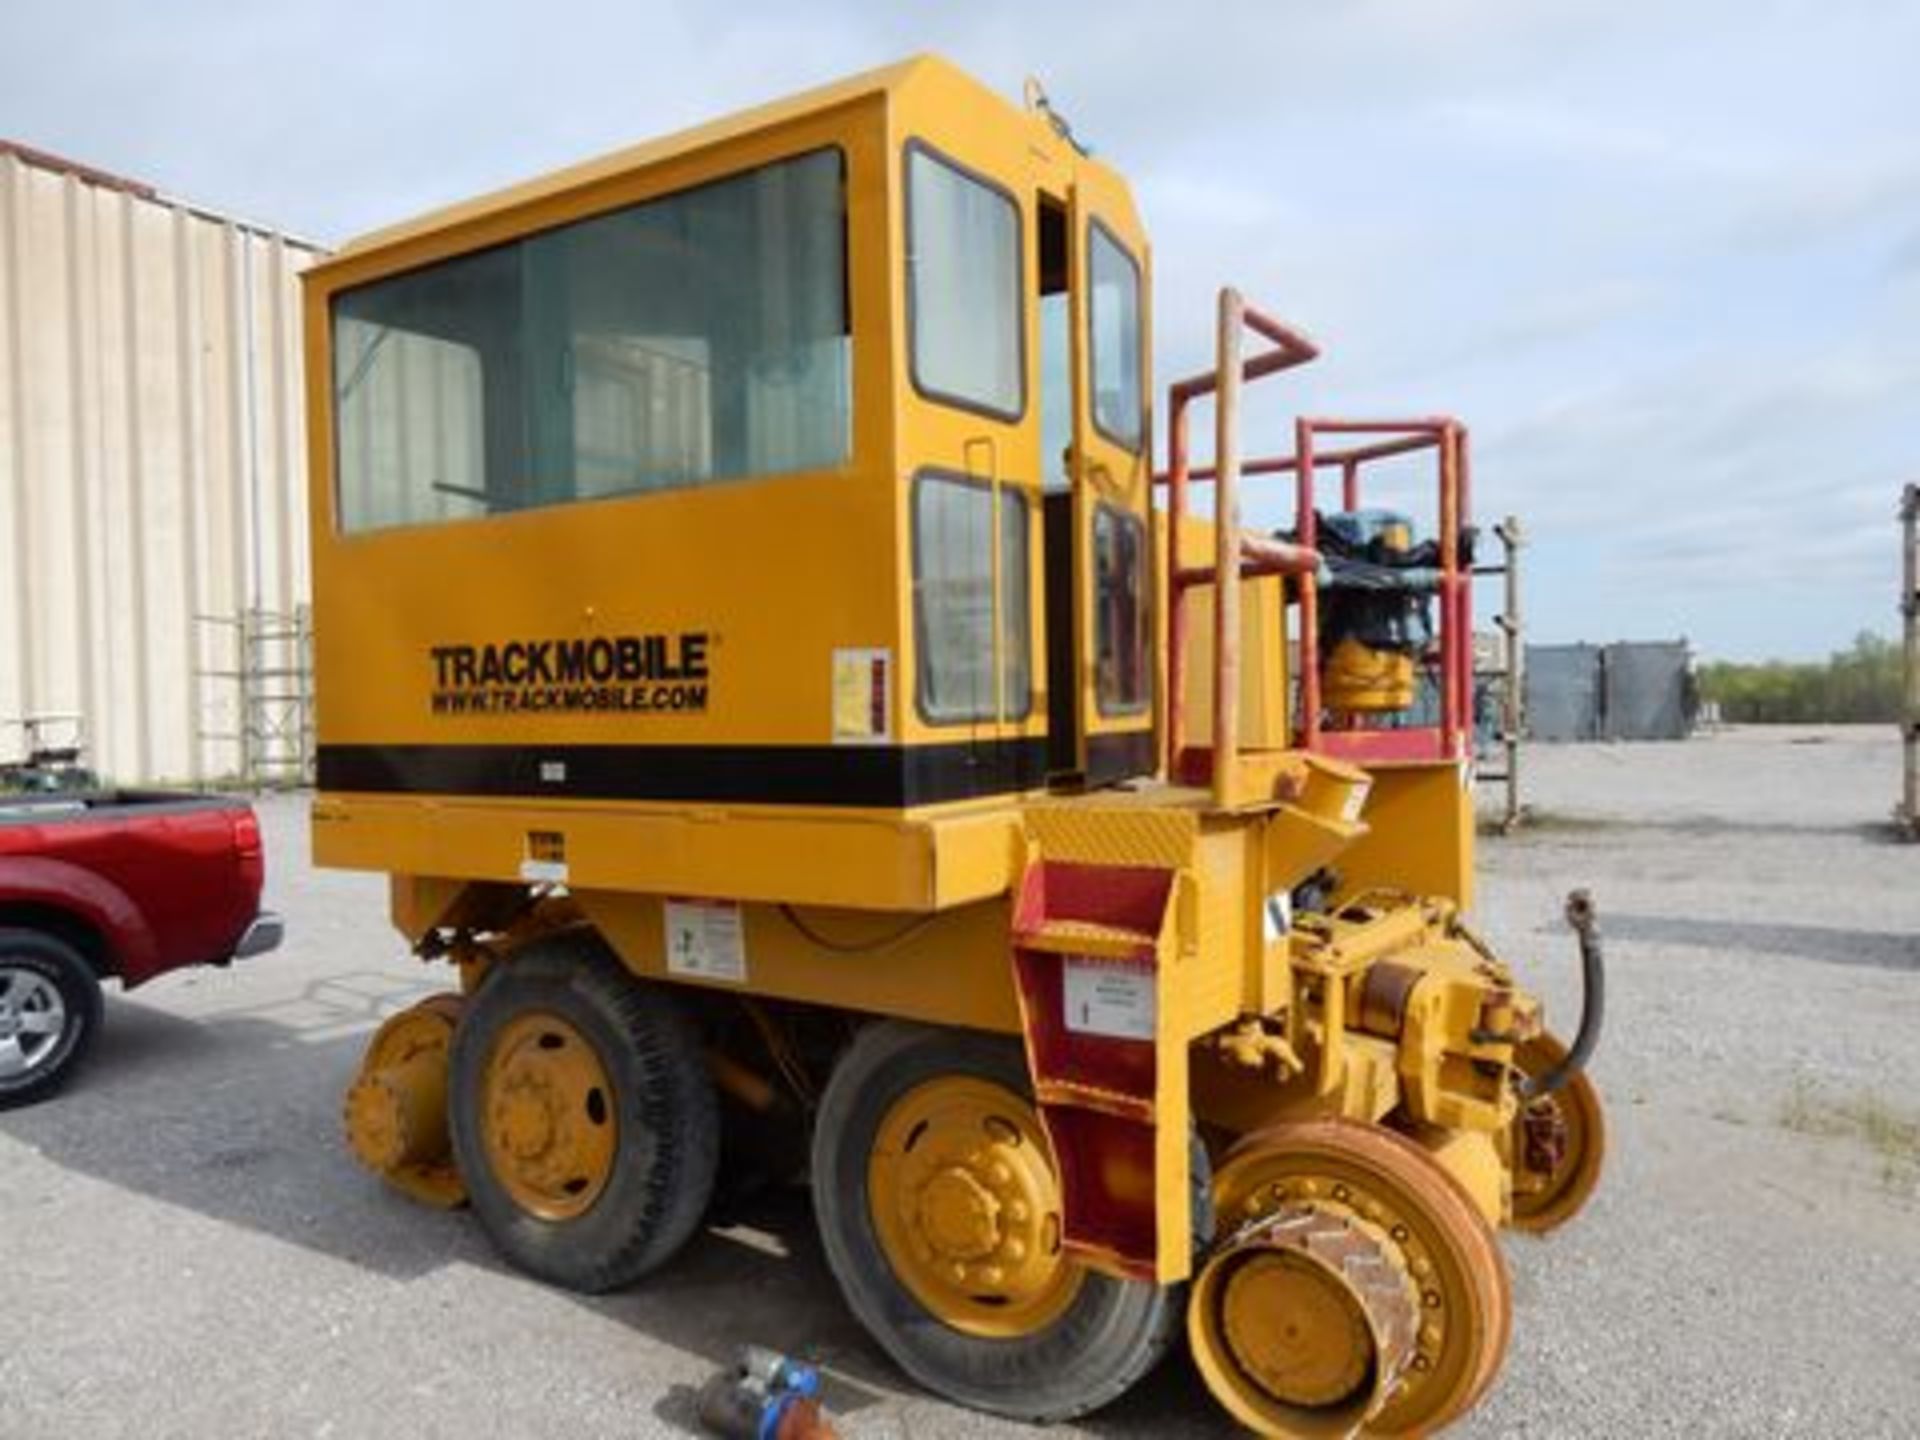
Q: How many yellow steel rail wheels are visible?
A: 3